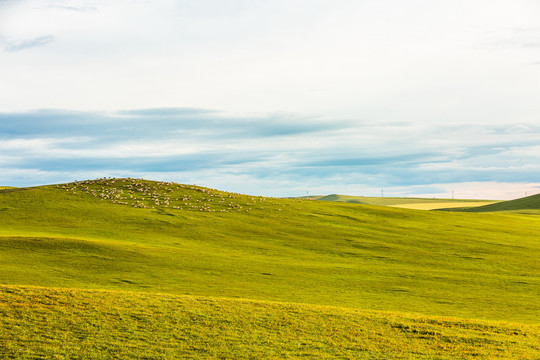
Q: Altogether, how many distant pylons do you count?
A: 4